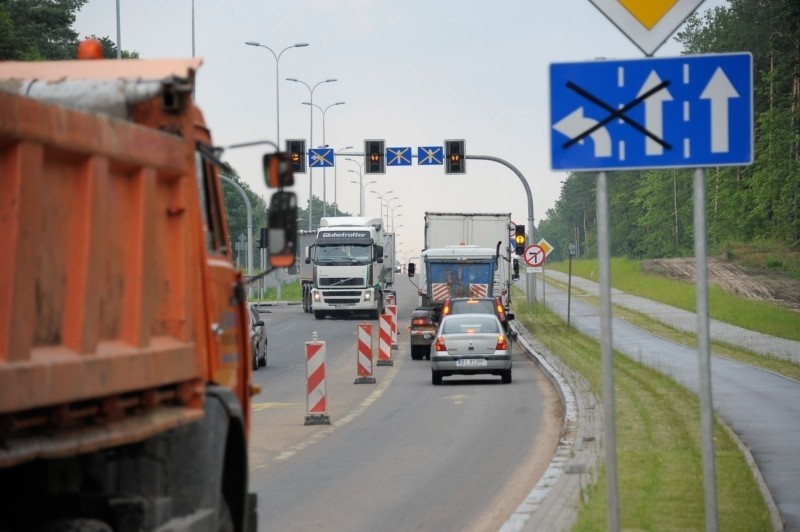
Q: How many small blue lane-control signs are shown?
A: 3